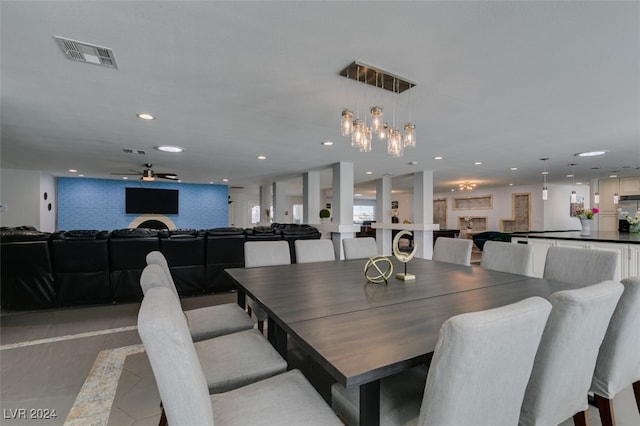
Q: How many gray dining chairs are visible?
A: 12